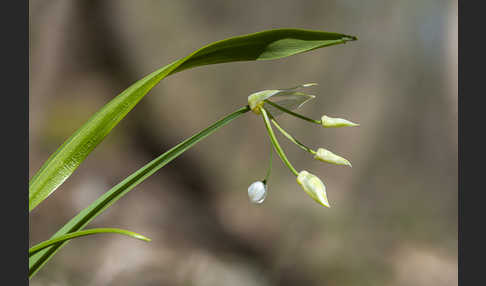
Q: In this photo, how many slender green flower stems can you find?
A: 4